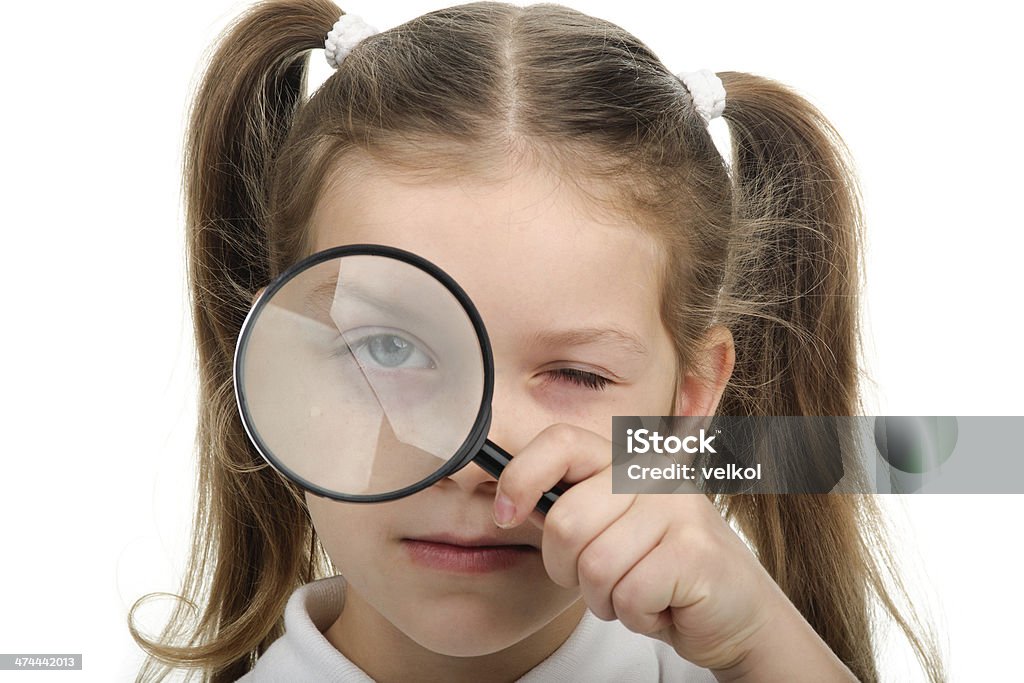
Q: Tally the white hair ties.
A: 2